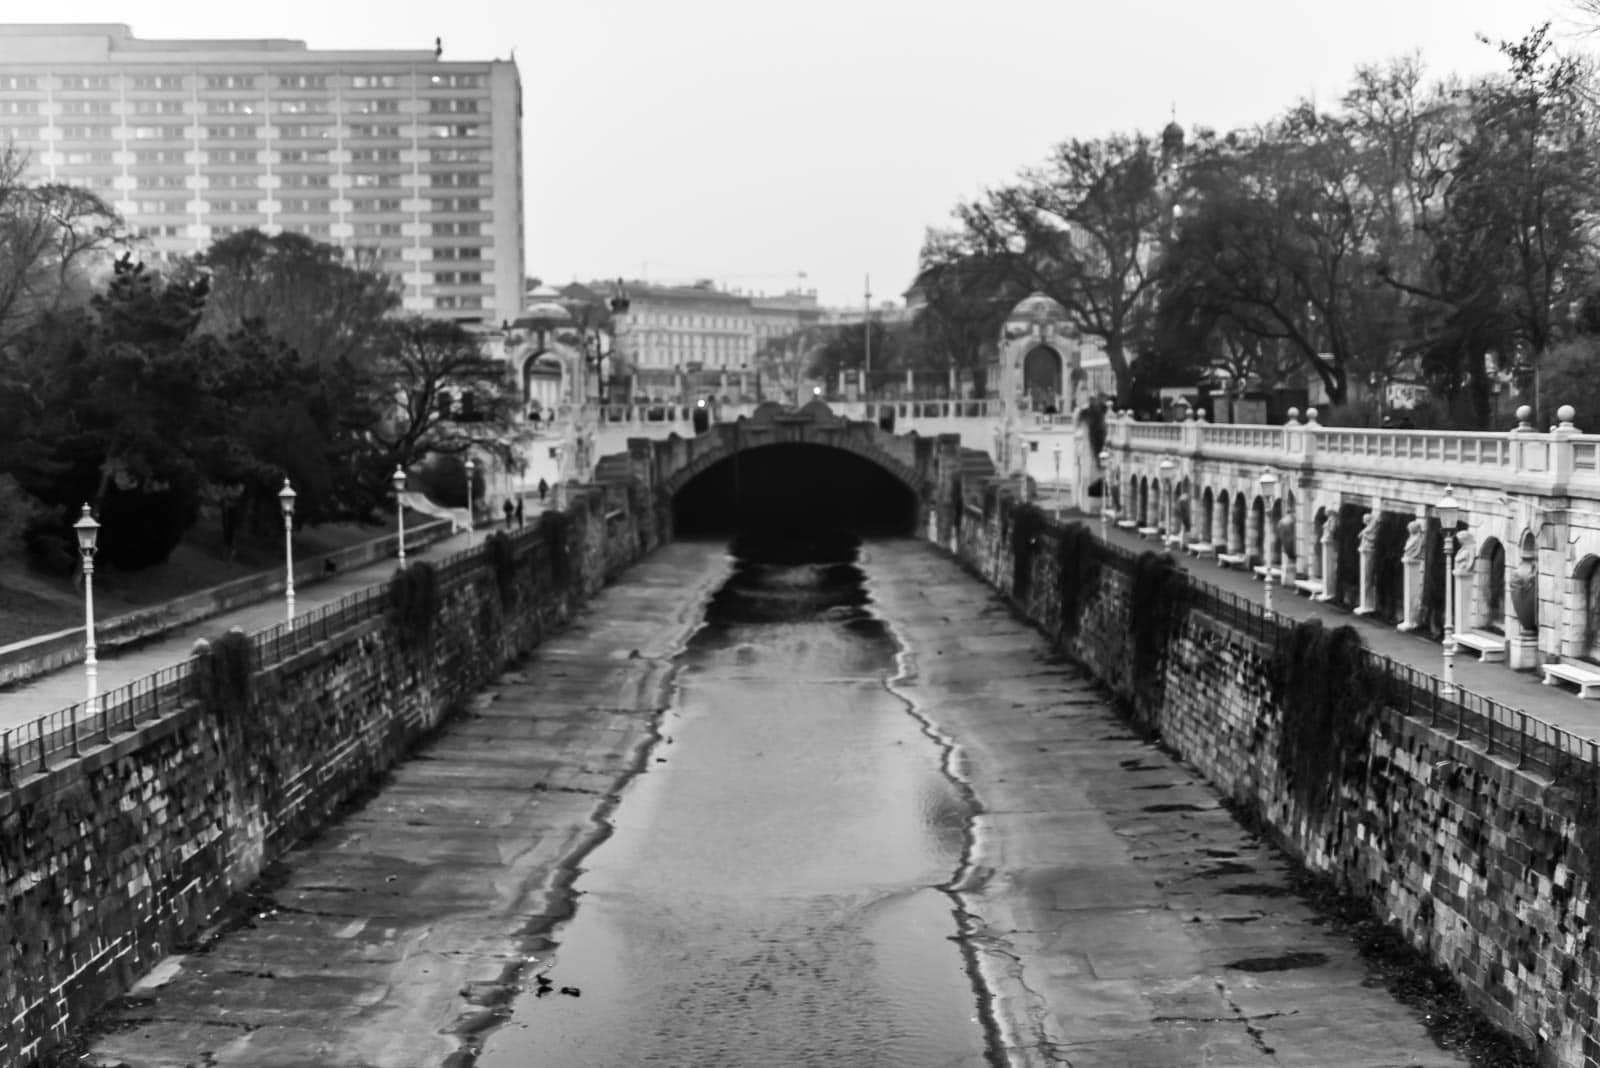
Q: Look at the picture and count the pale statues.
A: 4